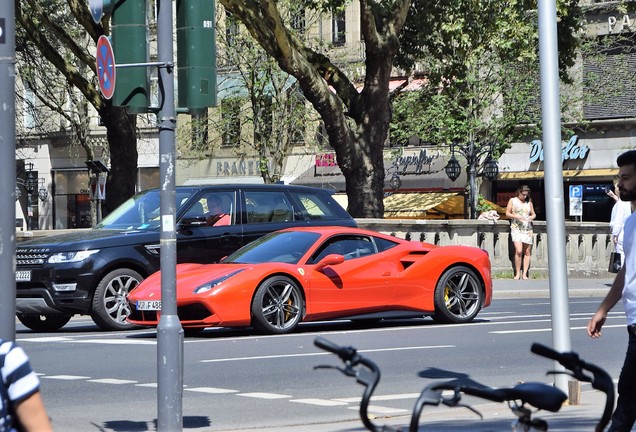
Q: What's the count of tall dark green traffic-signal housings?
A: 2